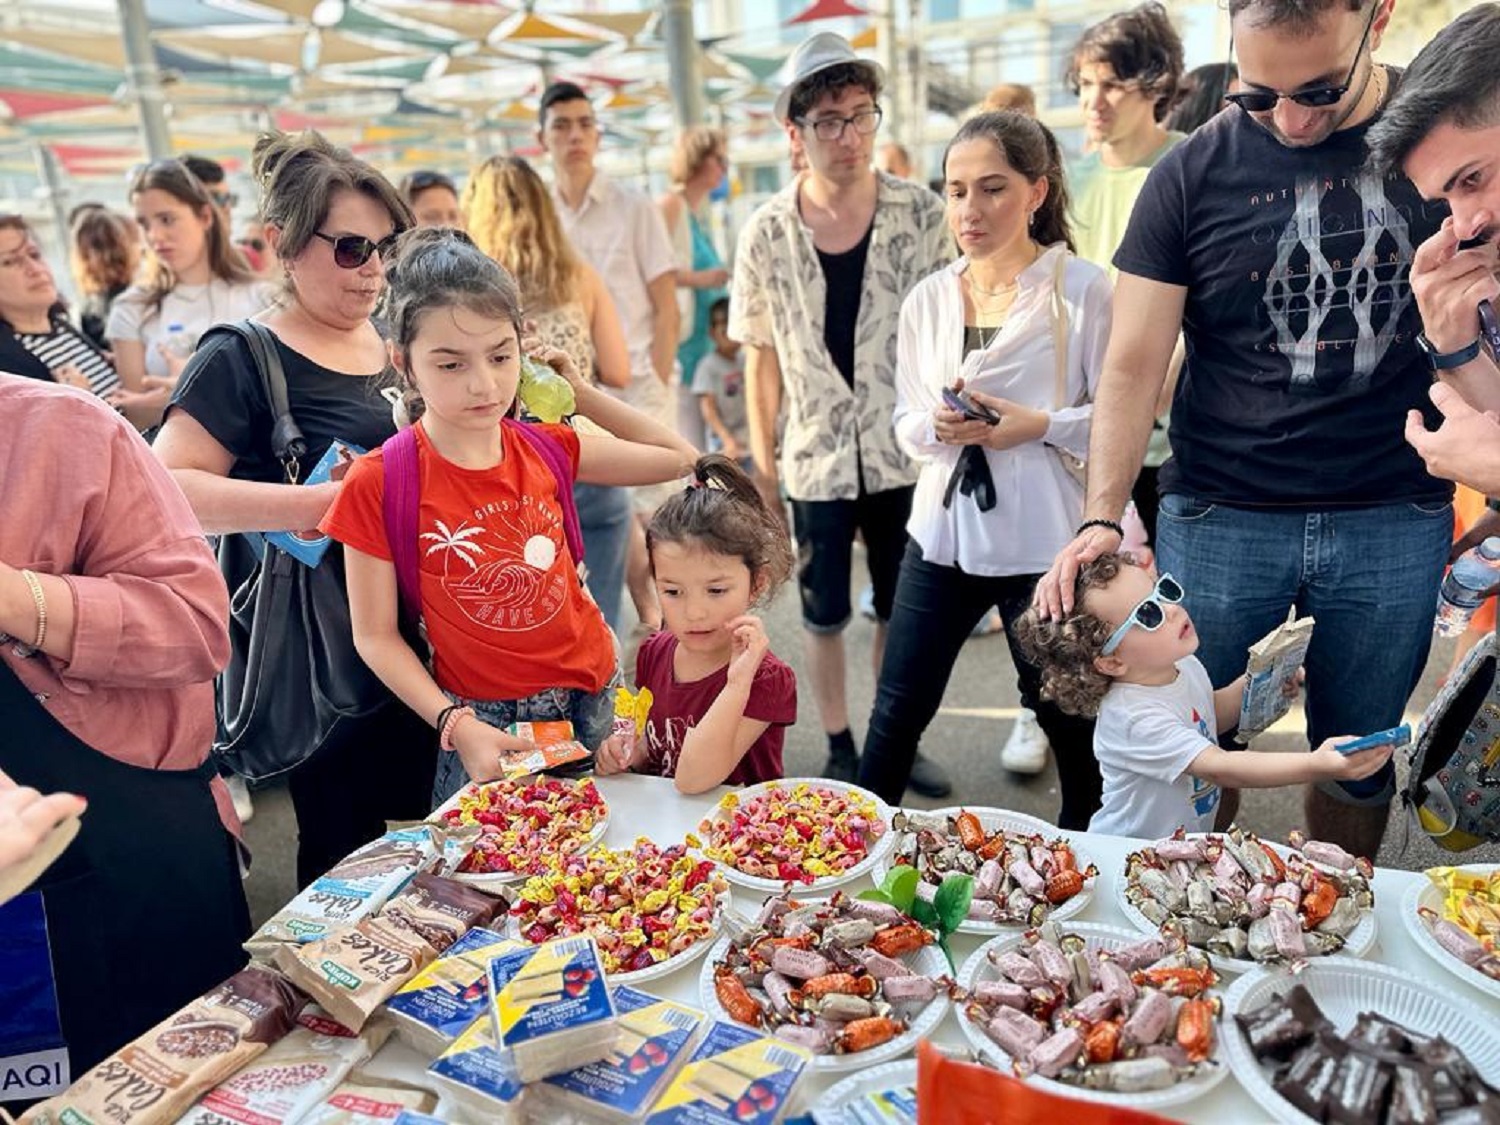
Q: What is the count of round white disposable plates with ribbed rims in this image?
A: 10